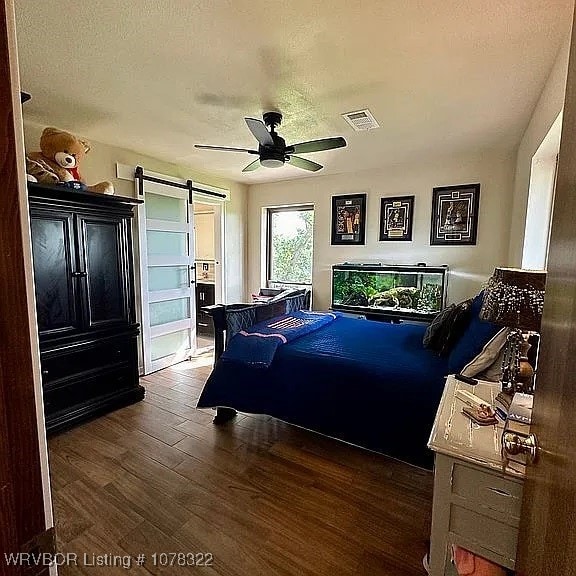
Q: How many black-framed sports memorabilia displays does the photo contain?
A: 3